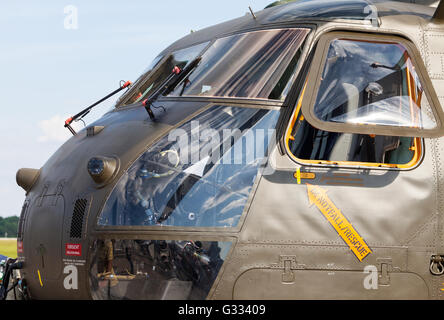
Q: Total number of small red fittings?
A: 4